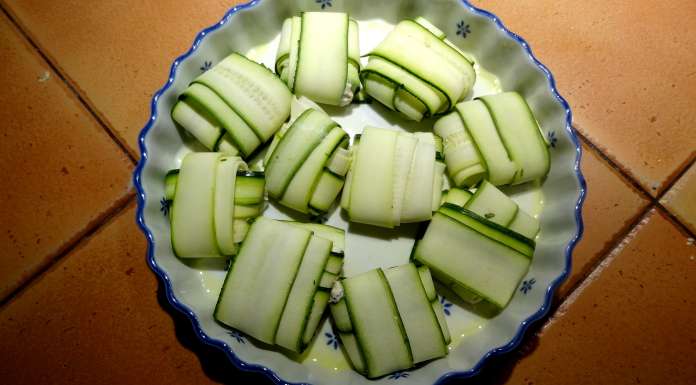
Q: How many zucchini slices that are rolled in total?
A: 10